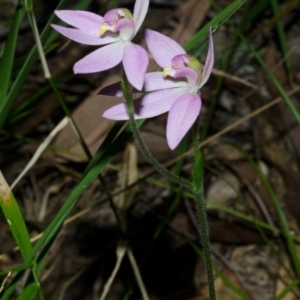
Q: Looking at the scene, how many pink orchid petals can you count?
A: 10